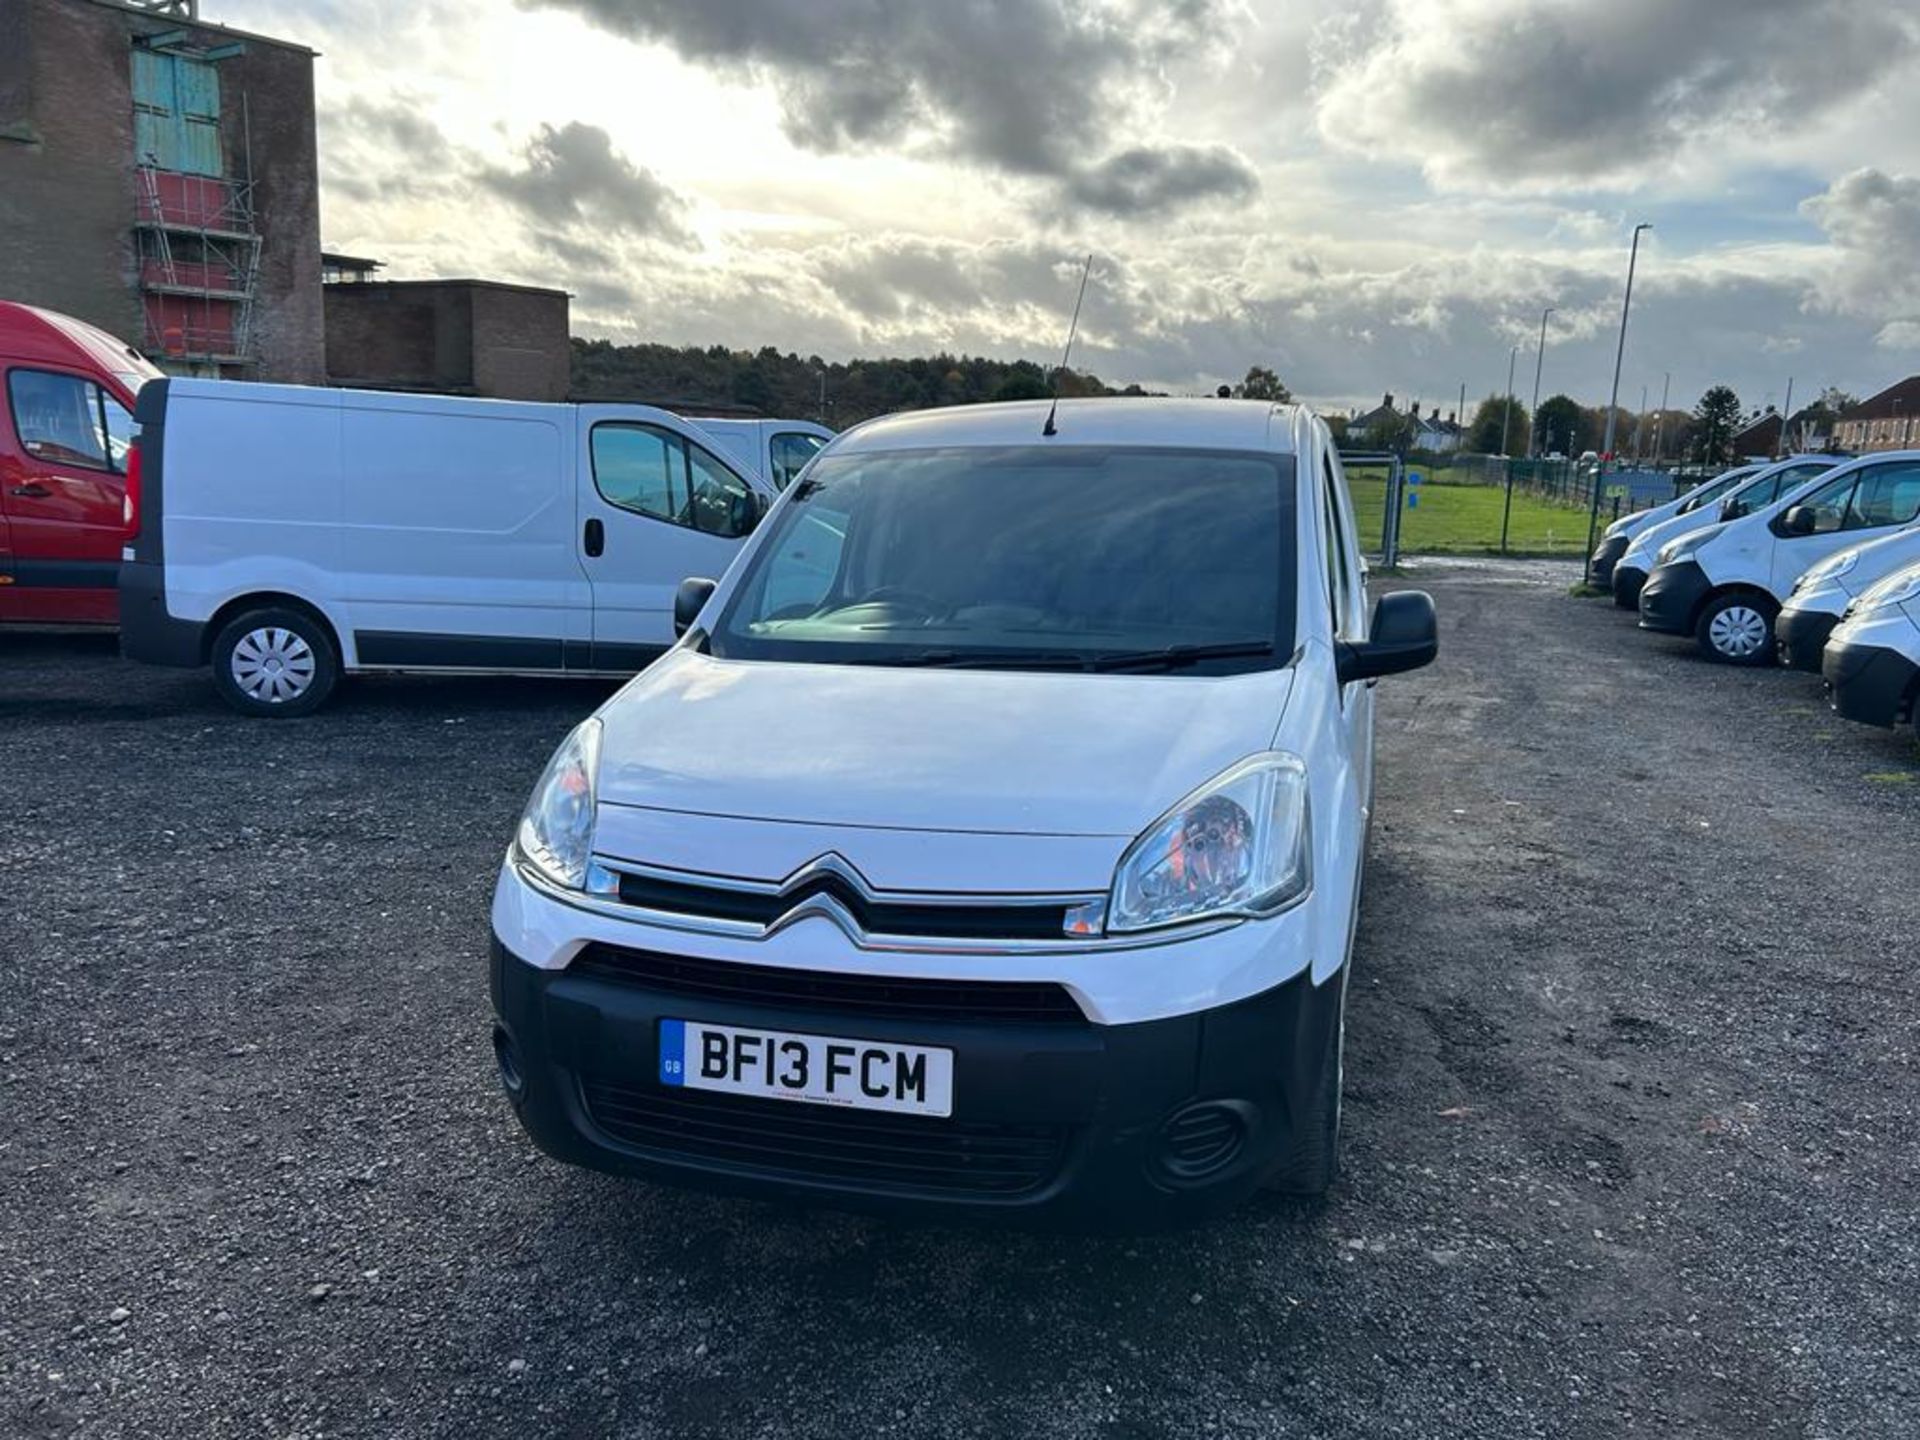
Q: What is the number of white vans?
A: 8